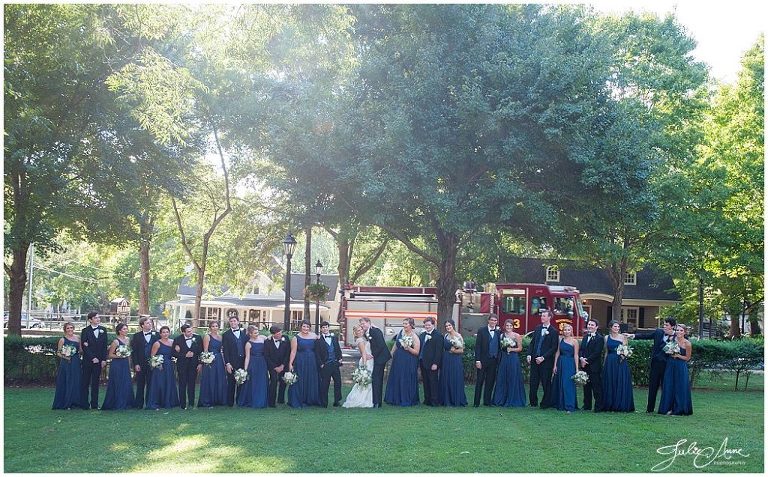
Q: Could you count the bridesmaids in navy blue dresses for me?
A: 12